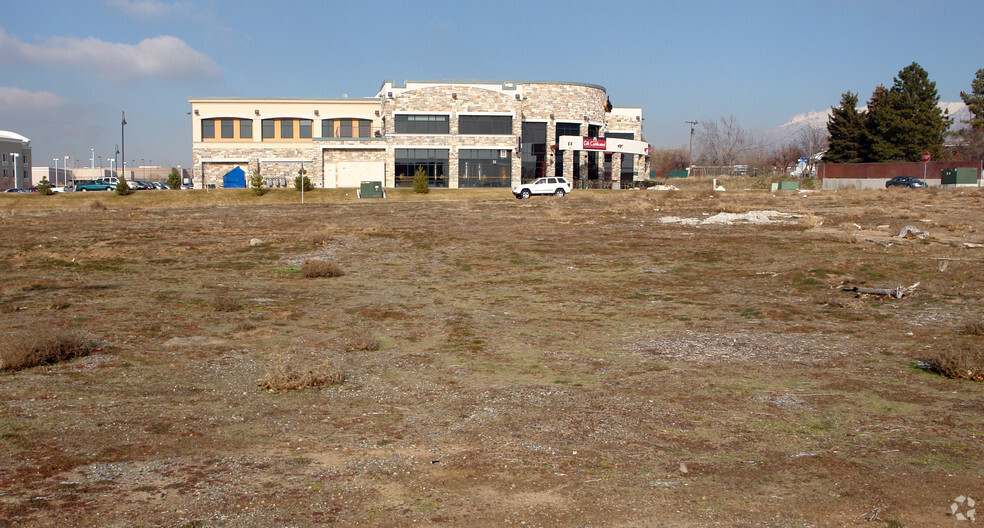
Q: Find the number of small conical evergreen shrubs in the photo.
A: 6